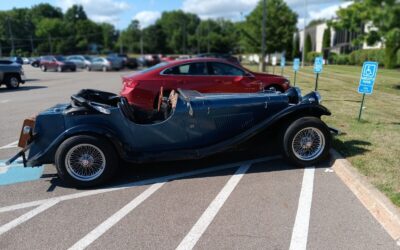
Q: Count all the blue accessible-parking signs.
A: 4